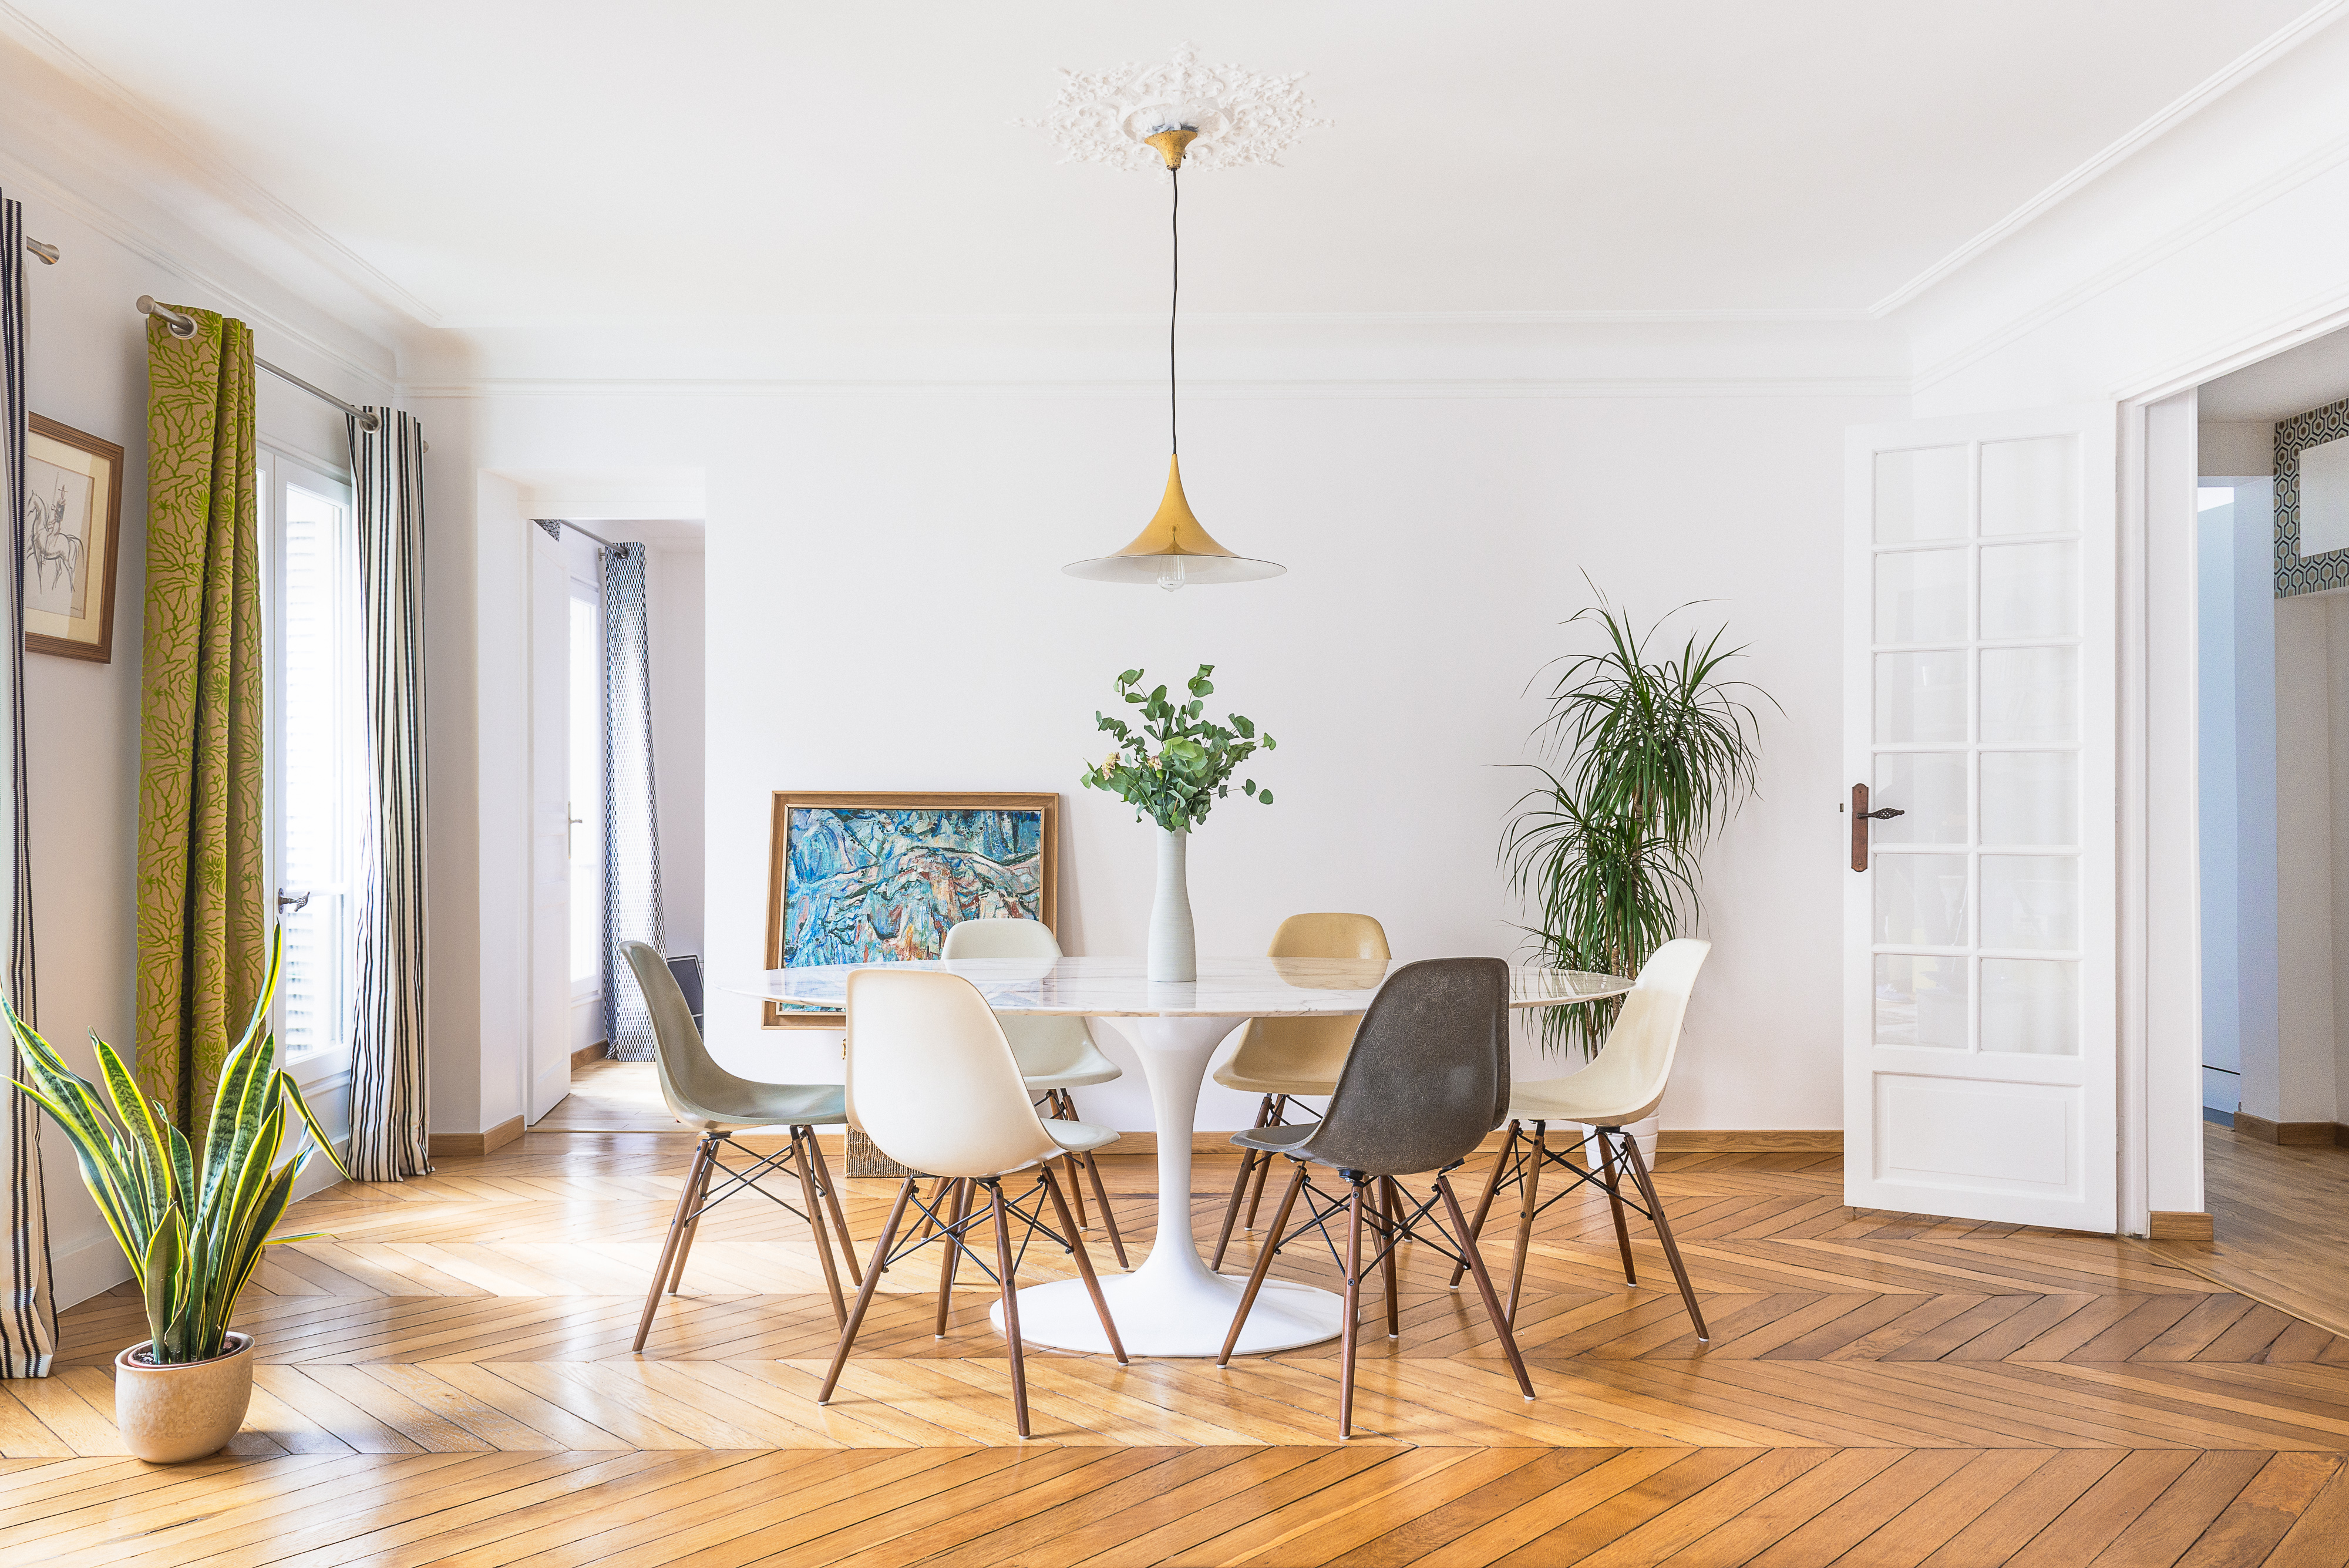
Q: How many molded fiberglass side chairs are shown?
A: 6